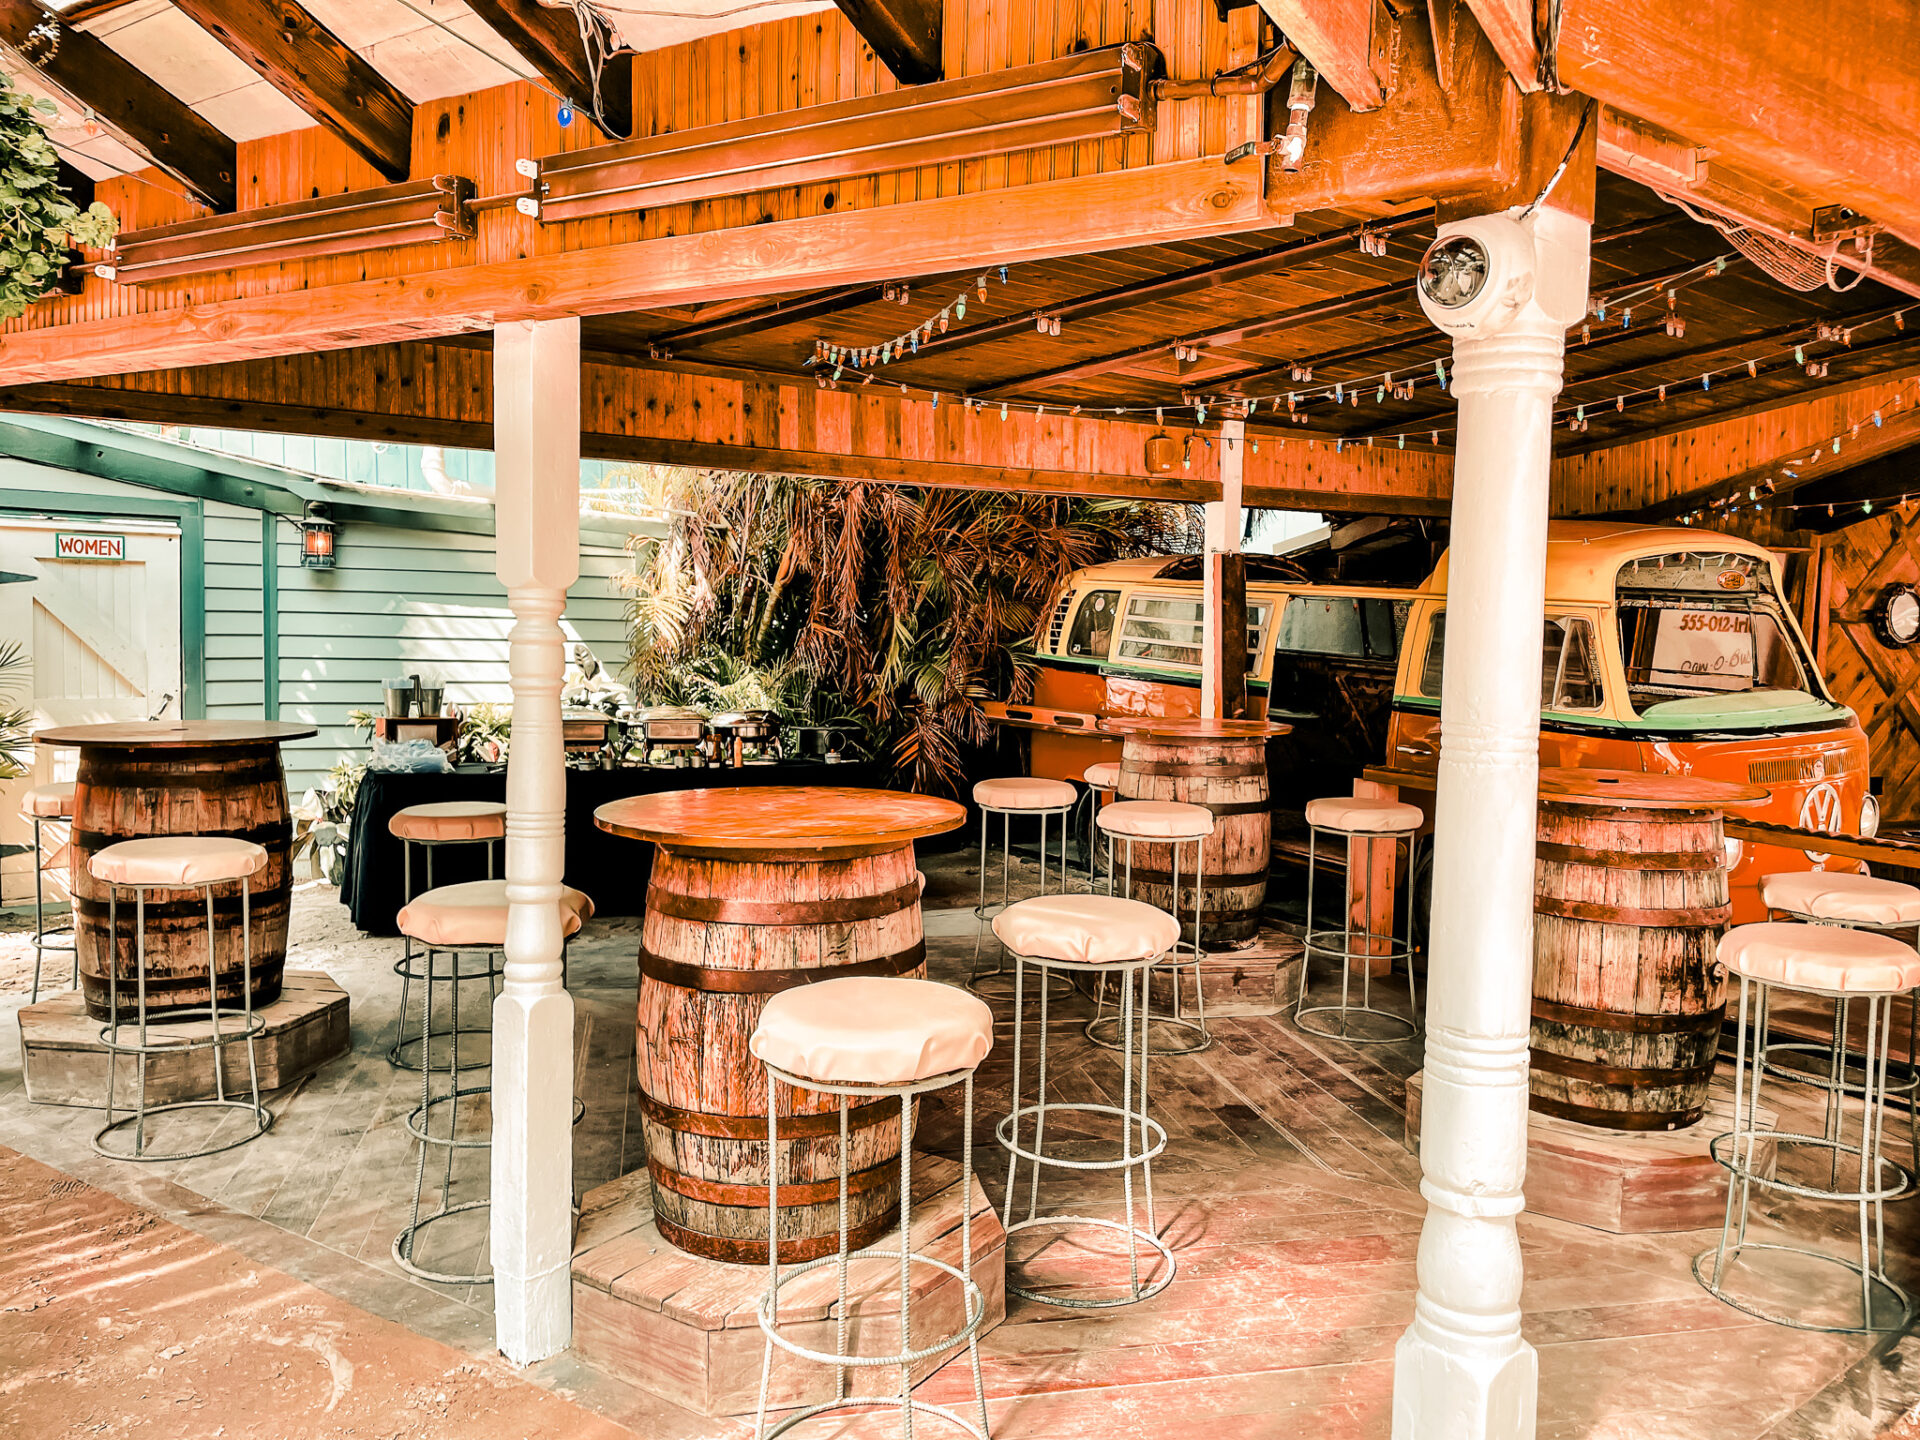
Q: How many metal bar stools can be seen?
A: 12